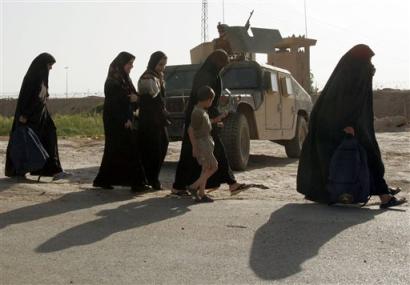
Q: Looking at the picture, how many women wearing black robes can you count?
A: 5